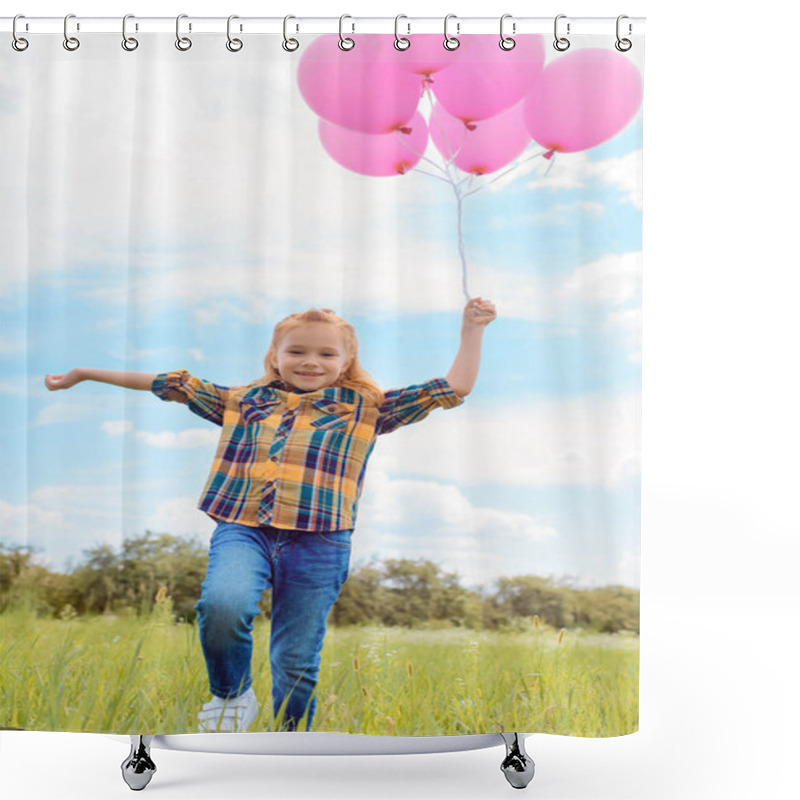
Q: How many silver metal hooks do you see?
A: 12